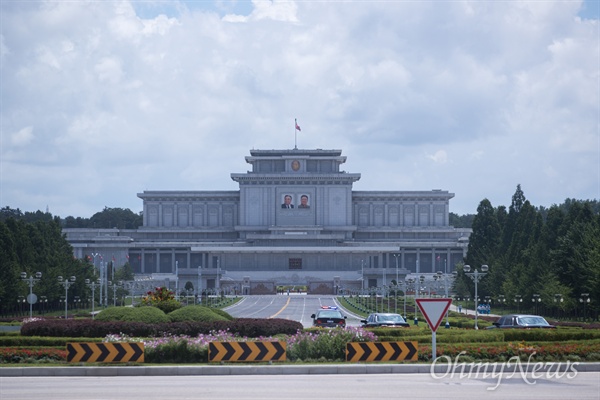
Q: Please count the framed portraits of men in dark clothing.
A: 2